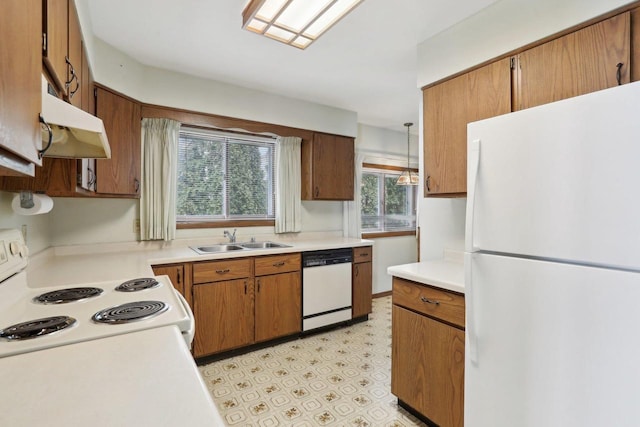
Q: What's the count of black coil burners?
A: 4